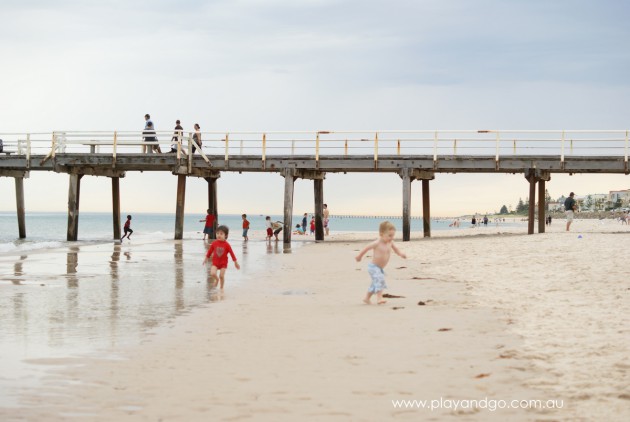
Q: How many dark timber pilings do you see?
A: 11